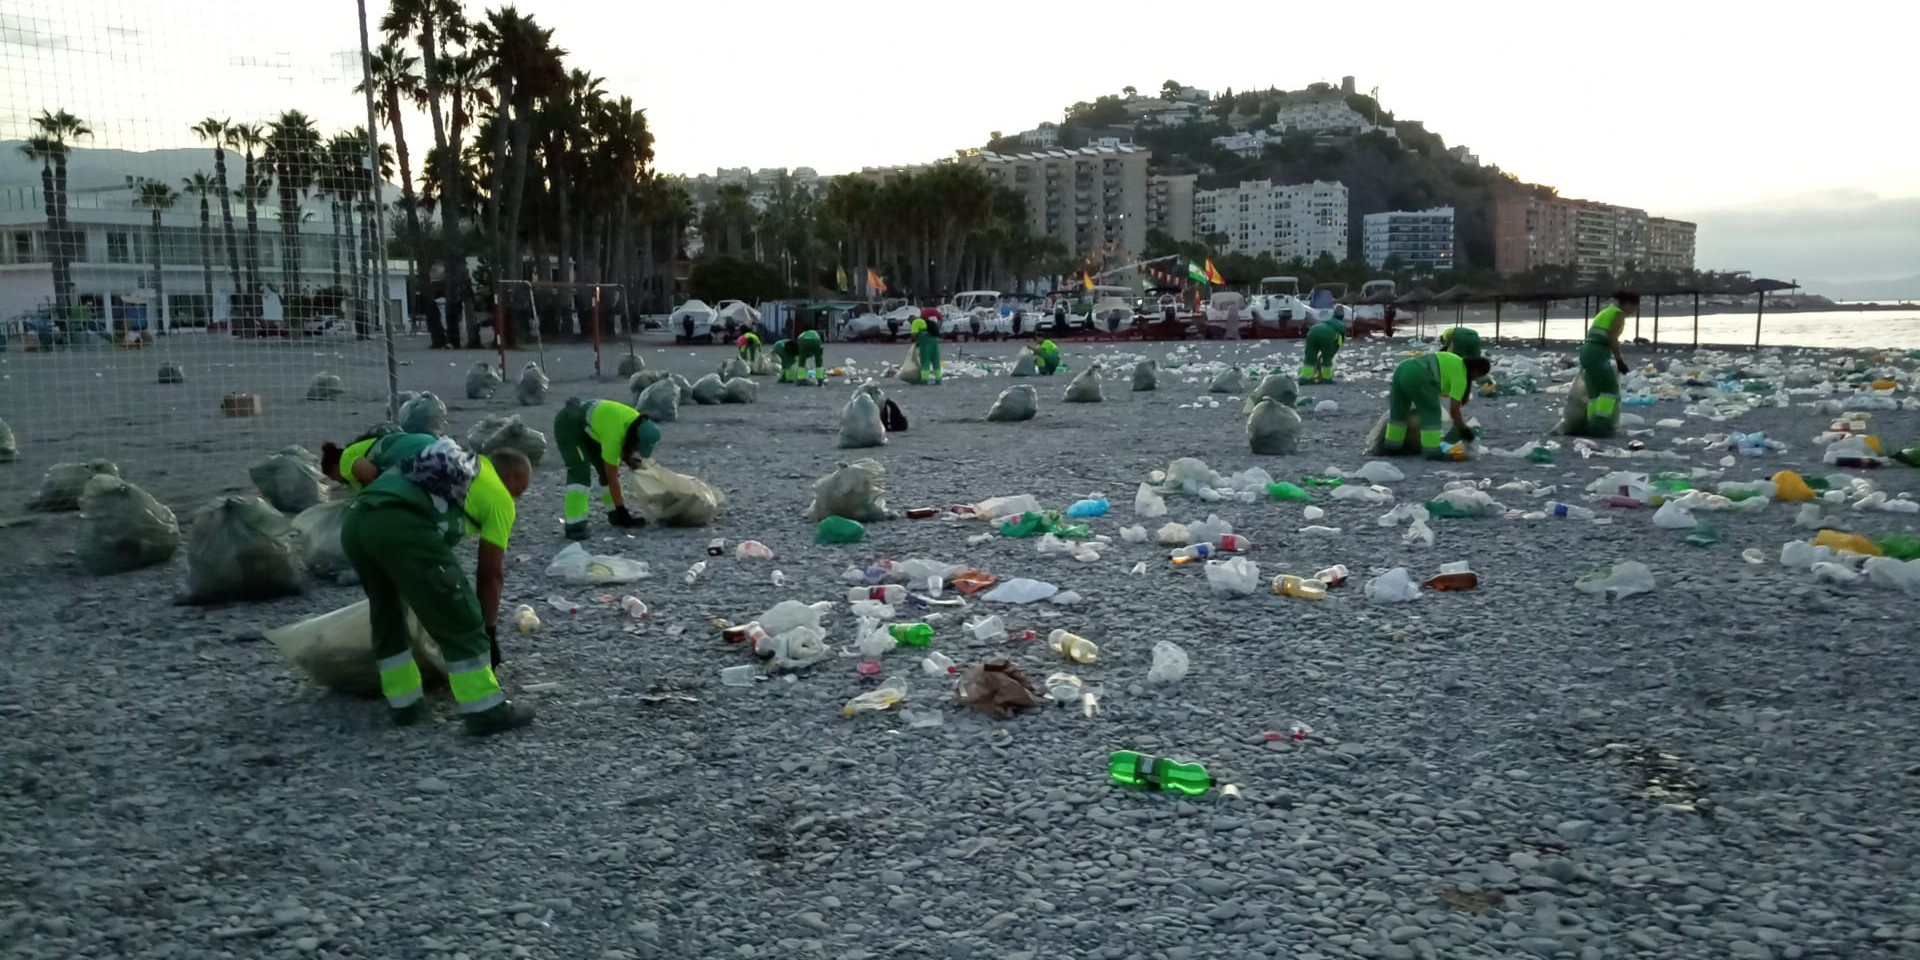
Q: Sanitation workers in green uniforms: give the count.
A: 12